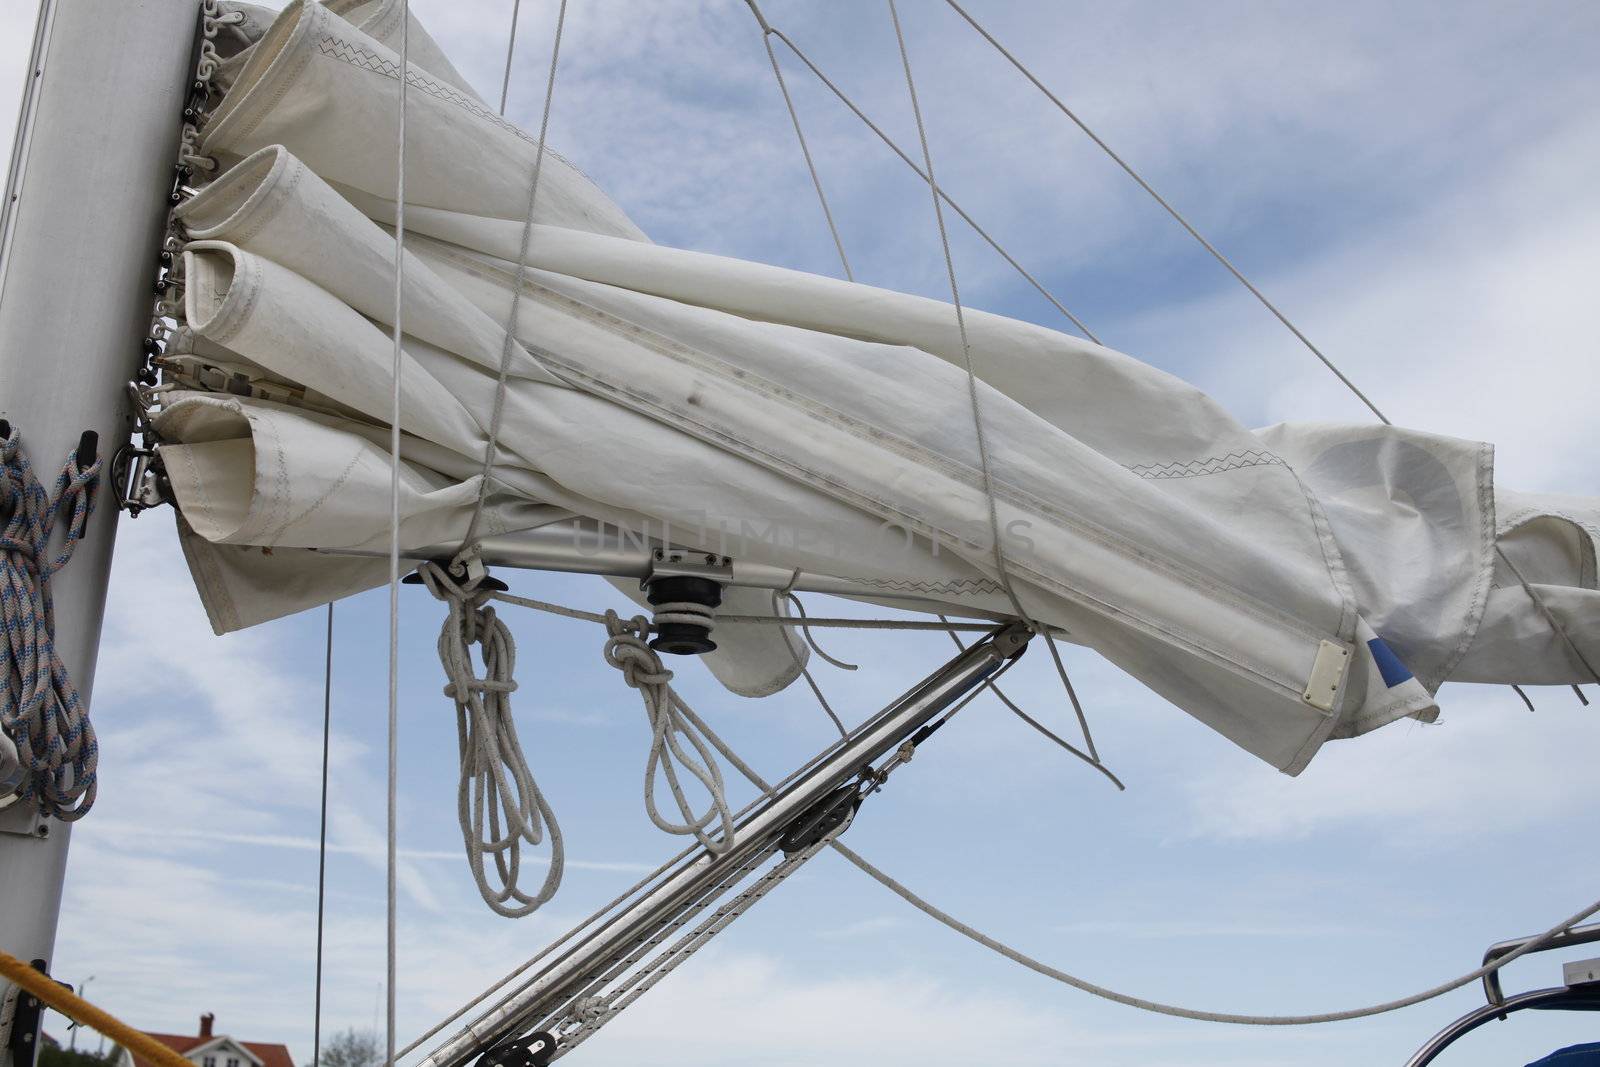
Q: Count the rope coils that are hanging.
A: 3